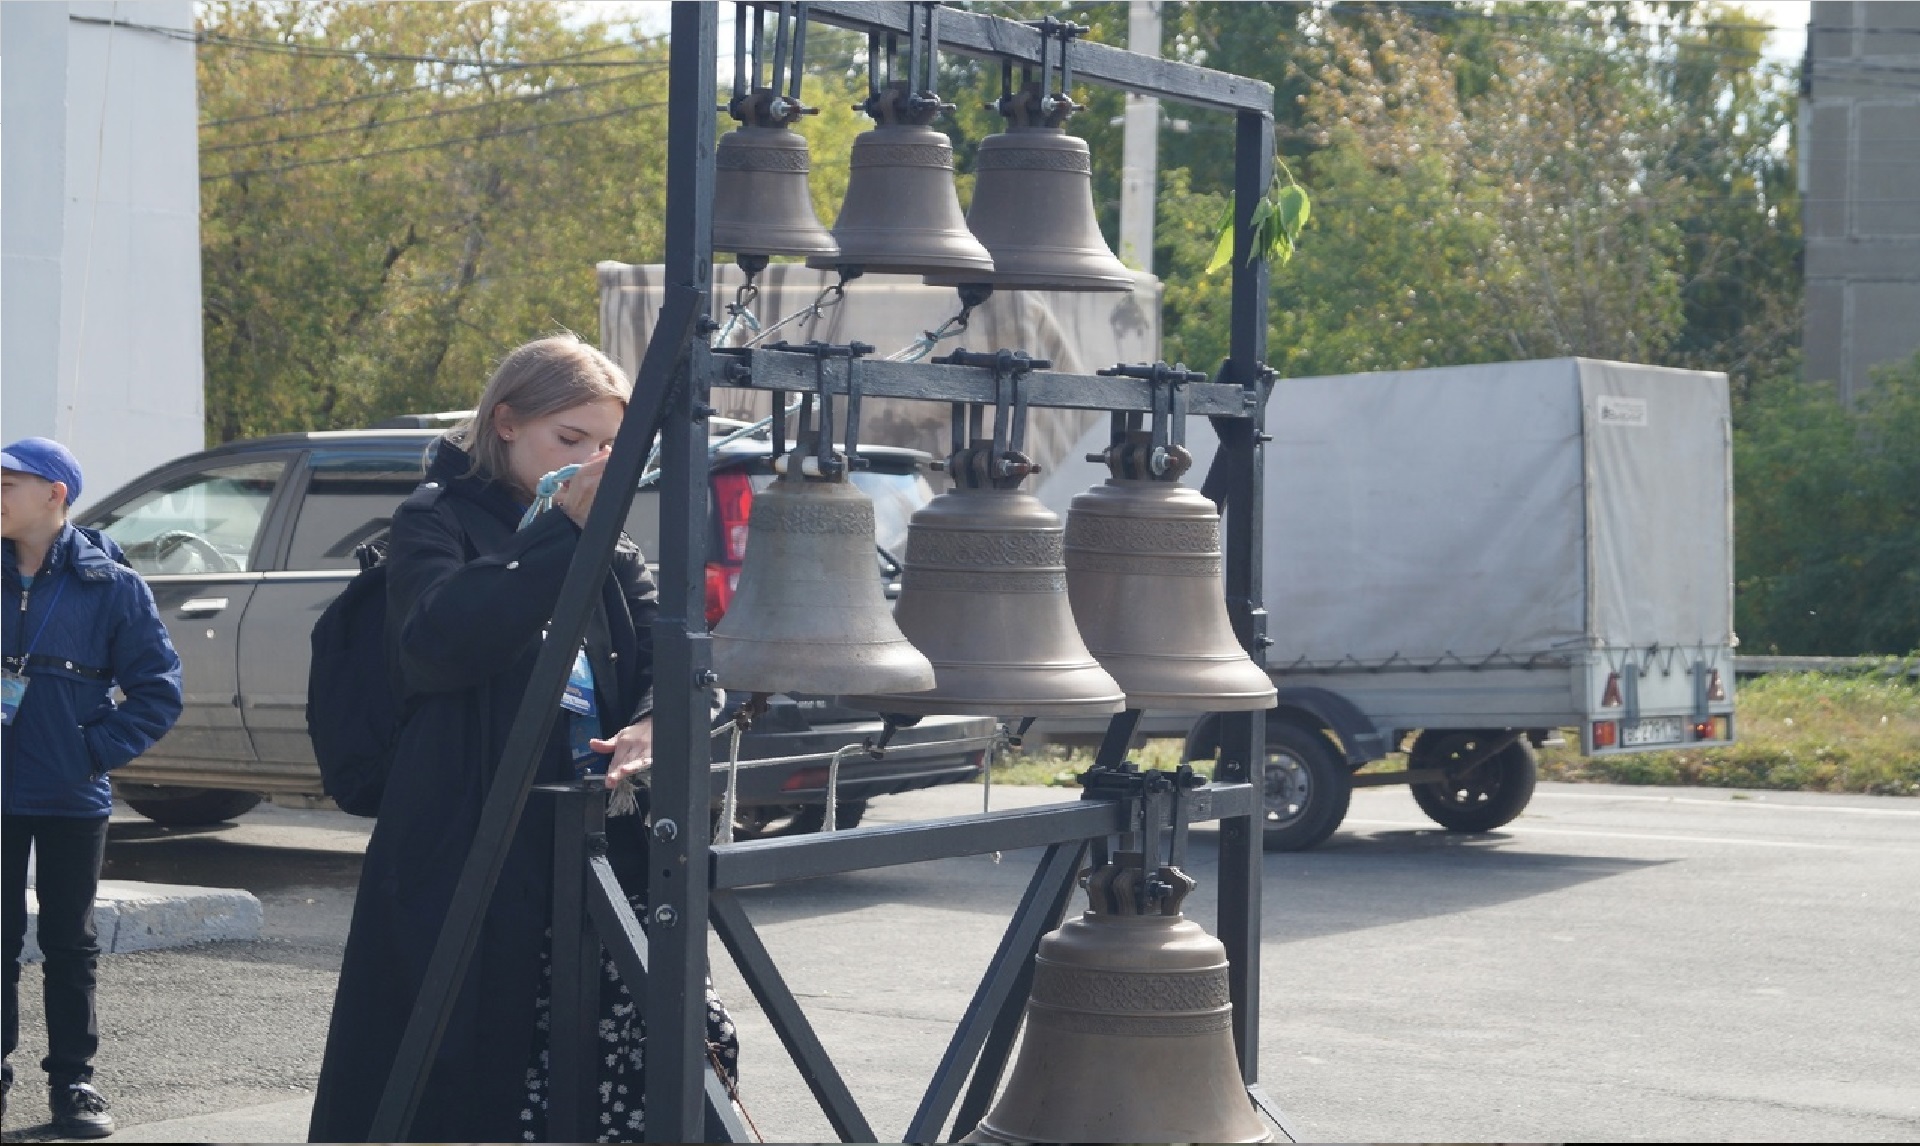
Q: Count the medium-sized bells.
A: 3